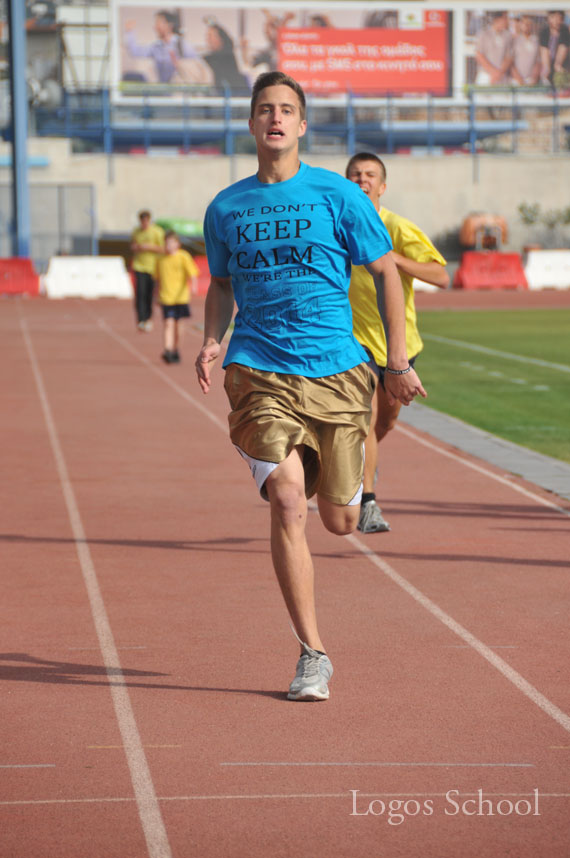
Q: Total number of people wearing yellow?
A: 3